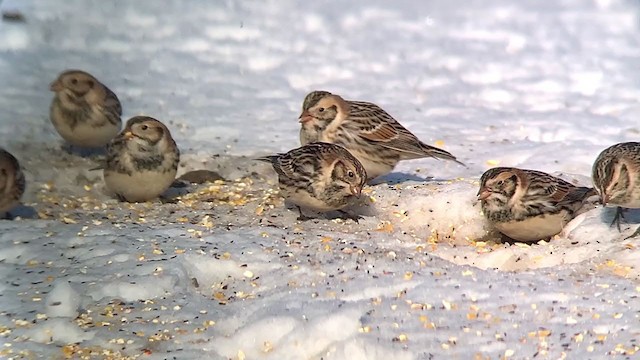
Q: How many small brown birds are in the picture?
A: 7